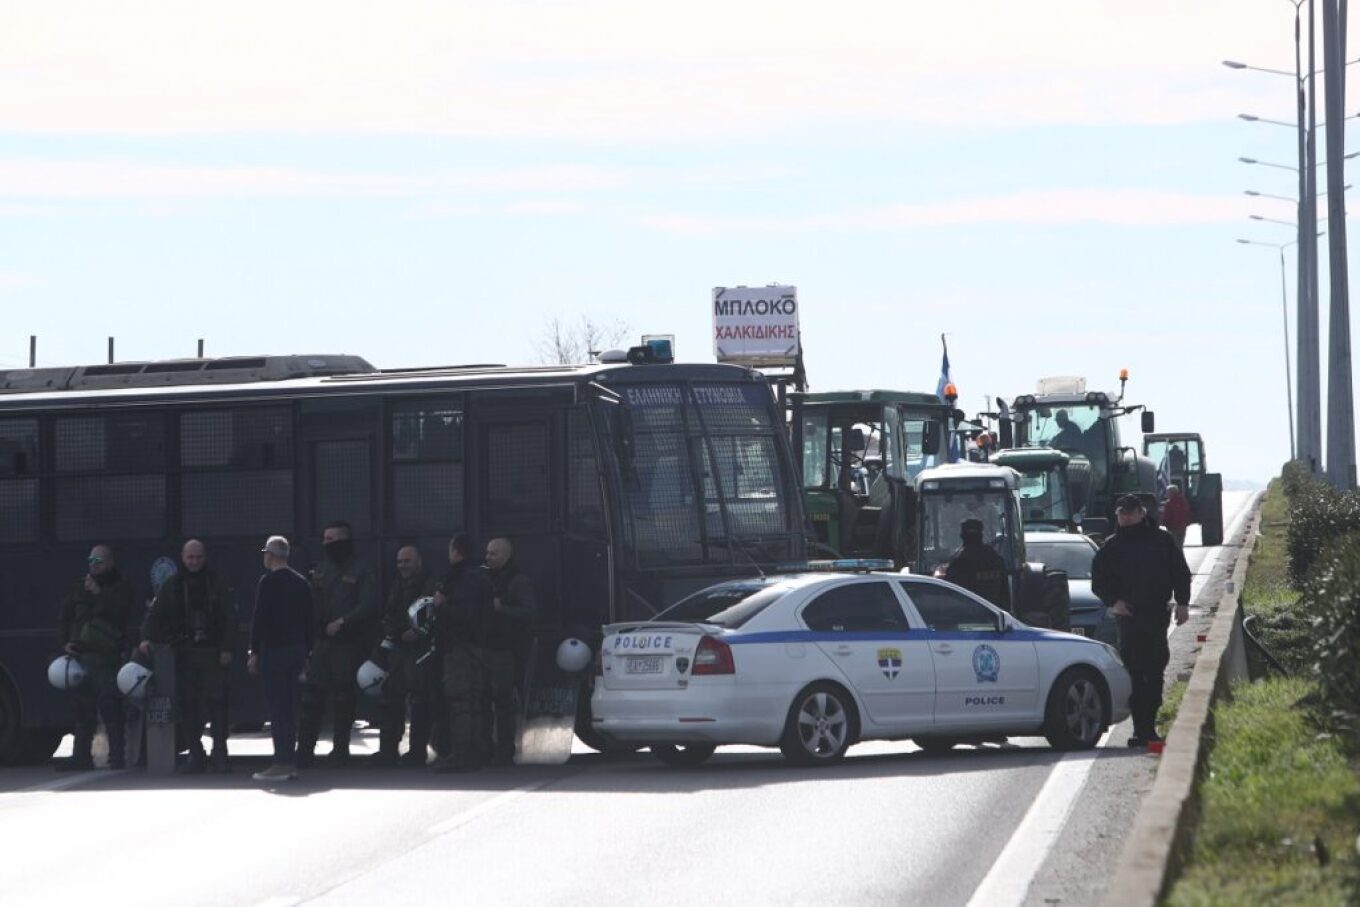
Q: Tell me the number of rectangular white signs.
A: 1